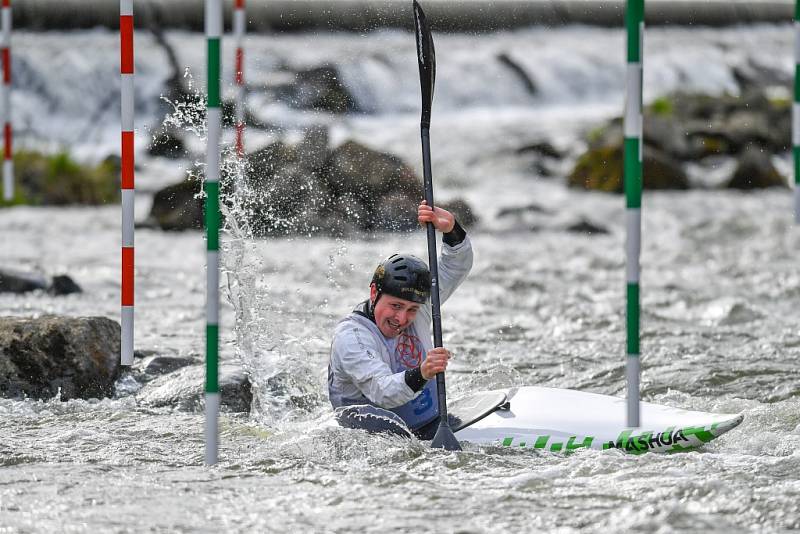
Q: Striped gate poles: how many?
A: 6